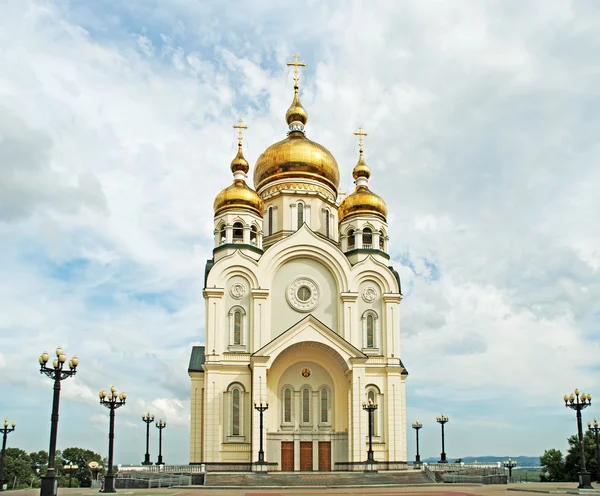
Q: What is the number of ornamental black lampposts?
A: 13